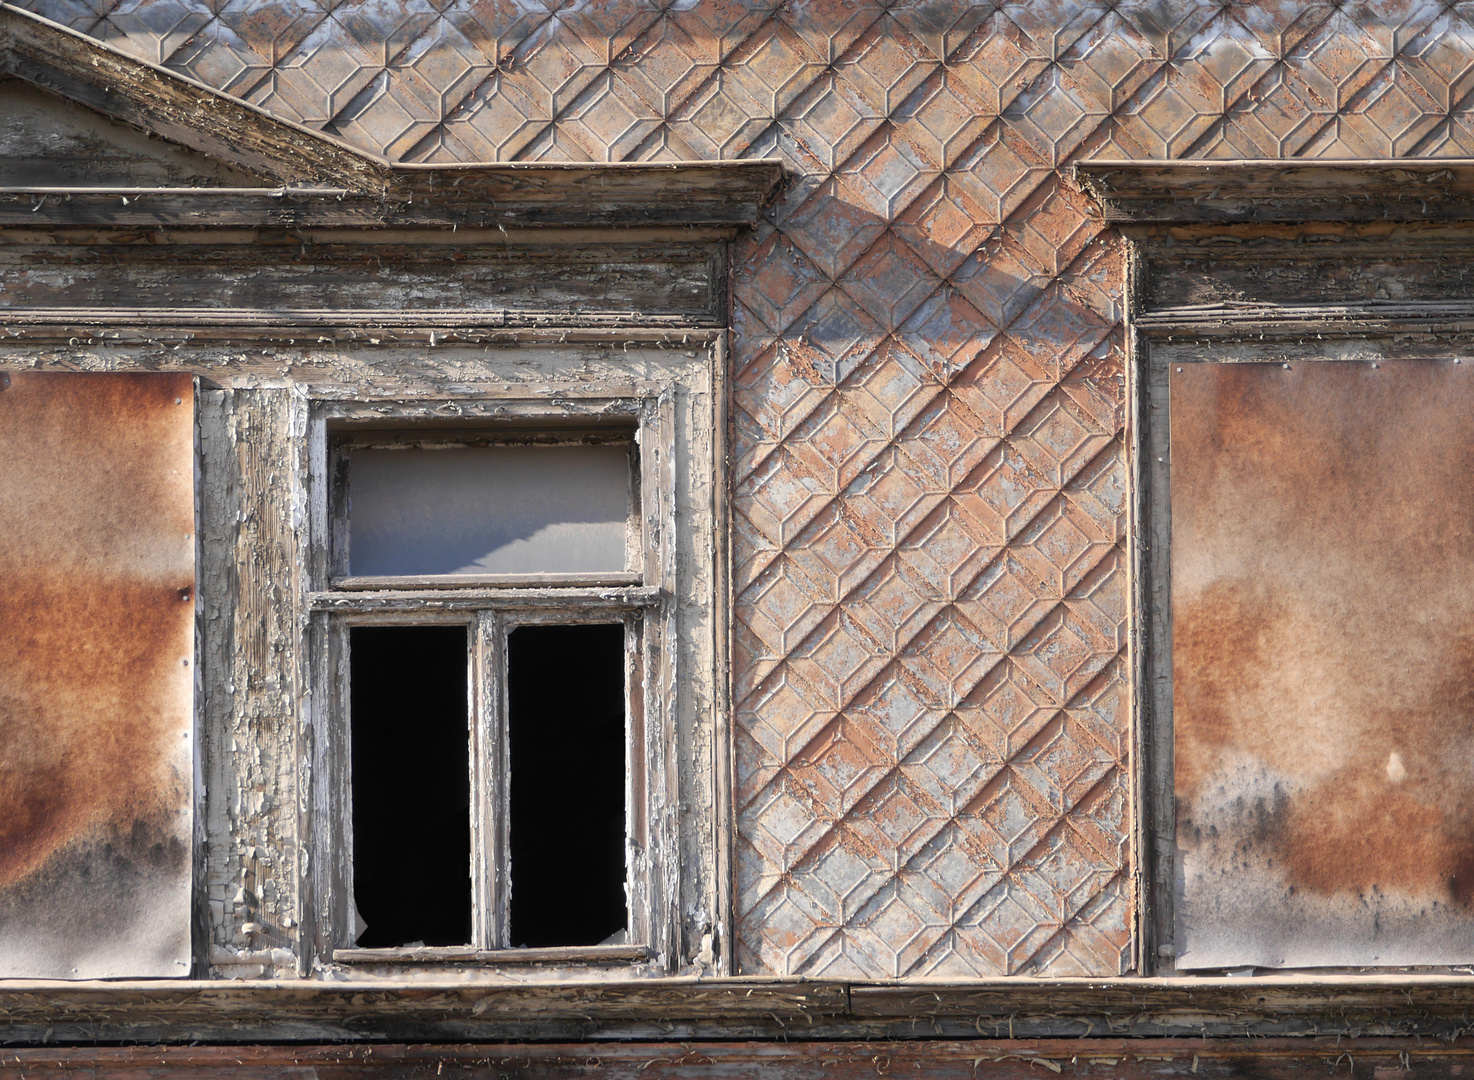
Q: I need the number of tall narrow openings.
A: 2